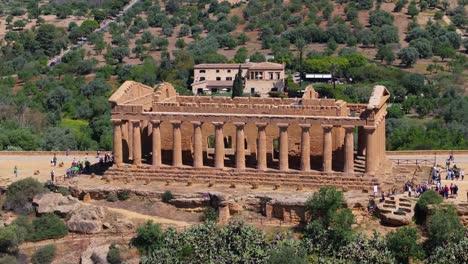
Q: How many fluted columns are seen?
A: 13